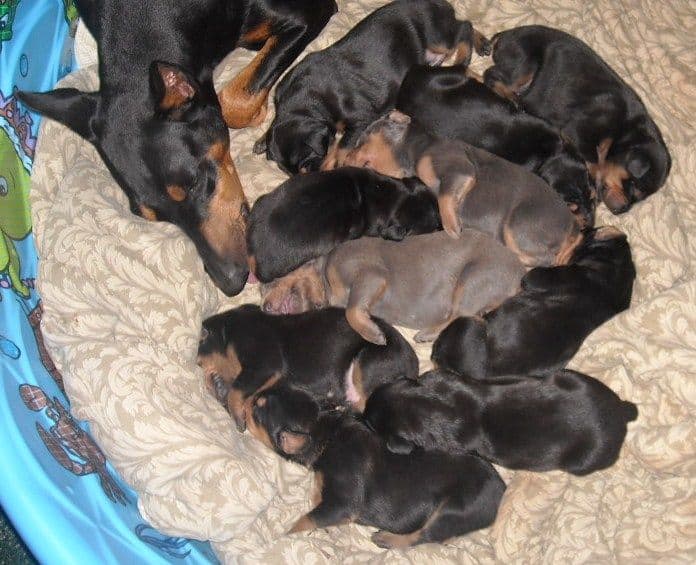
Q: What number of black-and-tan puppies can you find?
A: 8